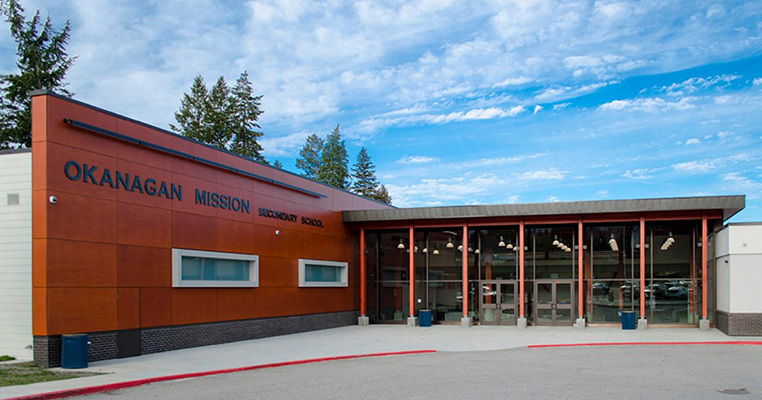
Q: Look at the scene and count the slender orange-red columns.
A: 7